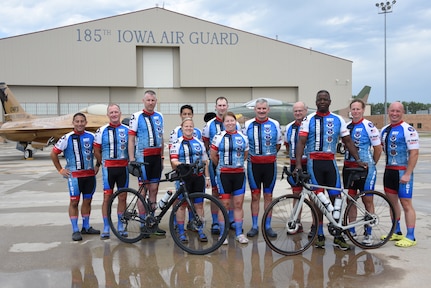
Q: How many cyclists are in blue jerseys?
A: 12